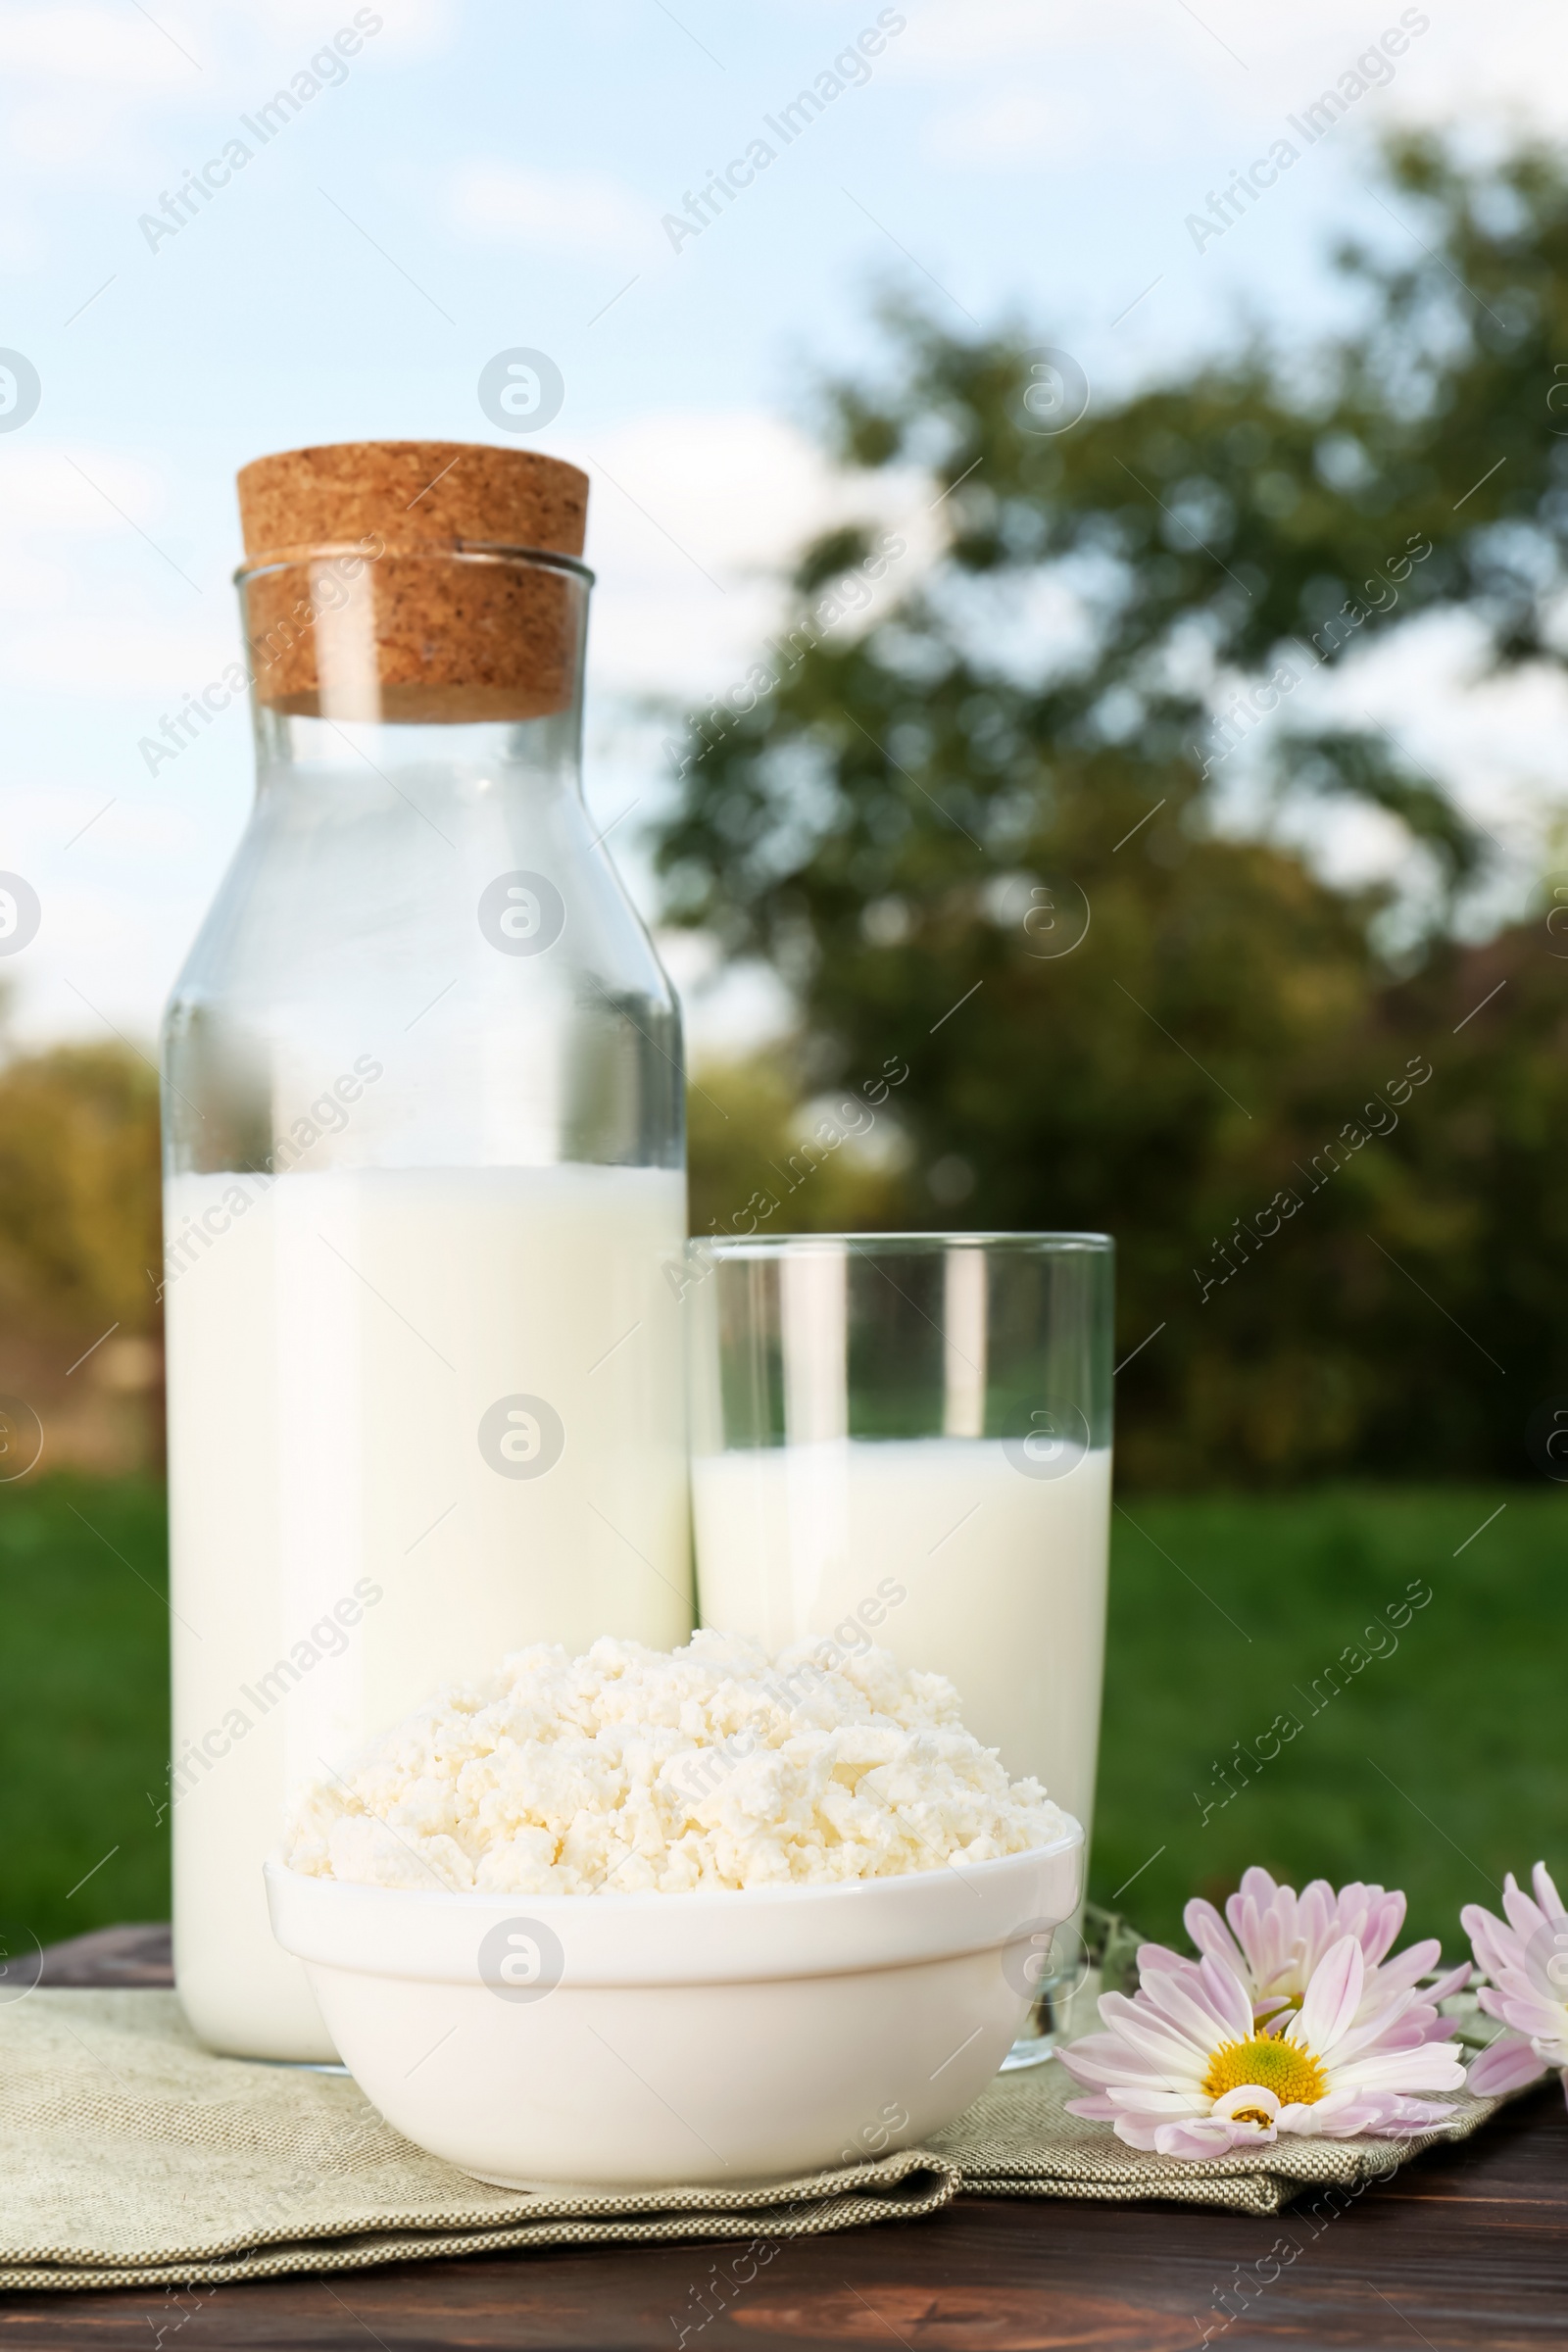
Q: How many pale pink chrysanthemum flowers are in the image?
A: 3